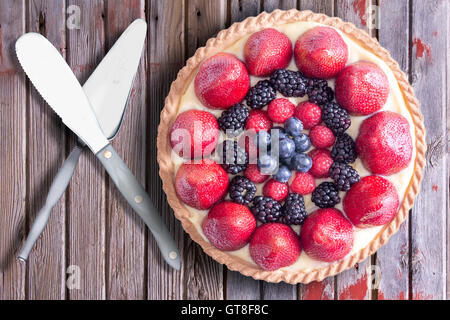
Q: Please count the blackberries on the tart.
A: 12